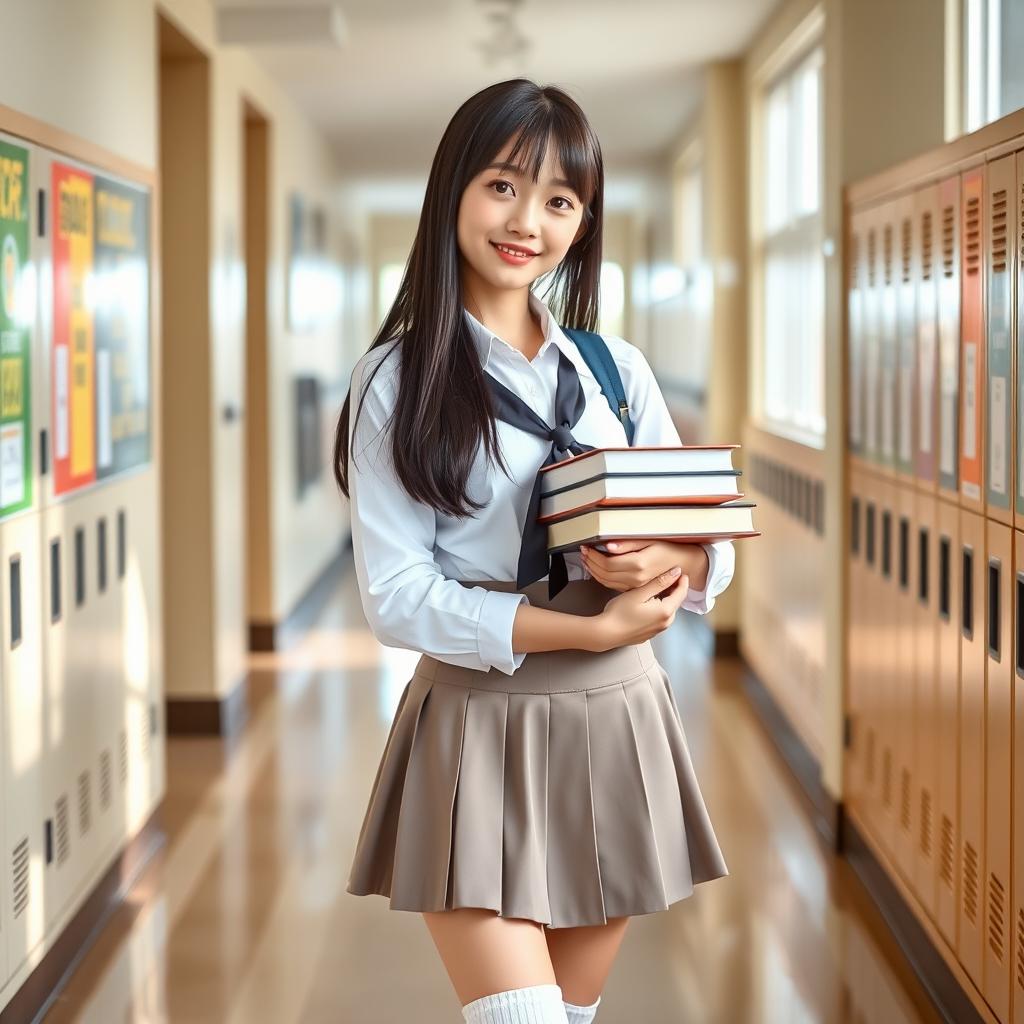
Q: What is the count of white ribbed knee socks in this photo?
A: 2